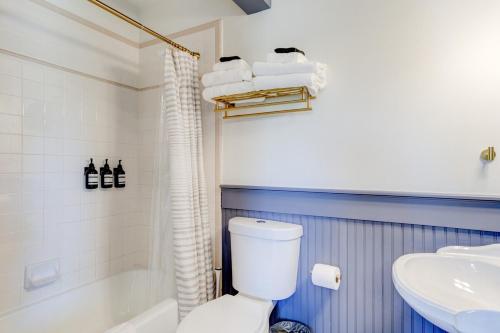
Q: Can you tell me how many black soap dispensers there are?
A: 3